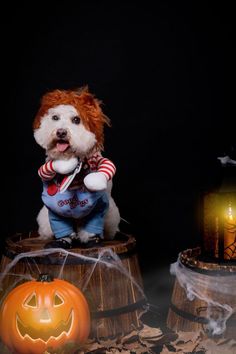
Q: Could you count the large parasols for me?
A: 0